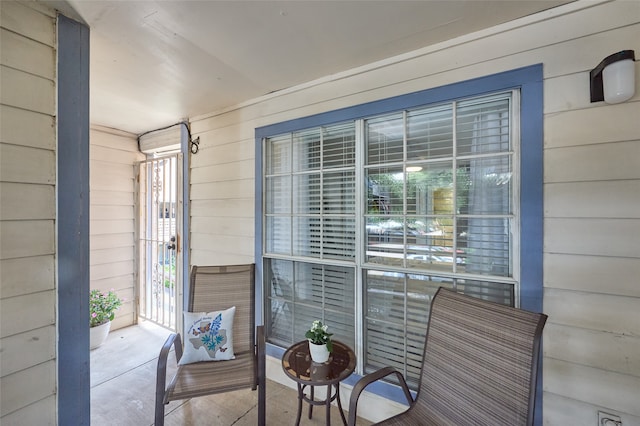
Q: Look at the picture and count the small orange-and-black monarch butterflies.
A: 3